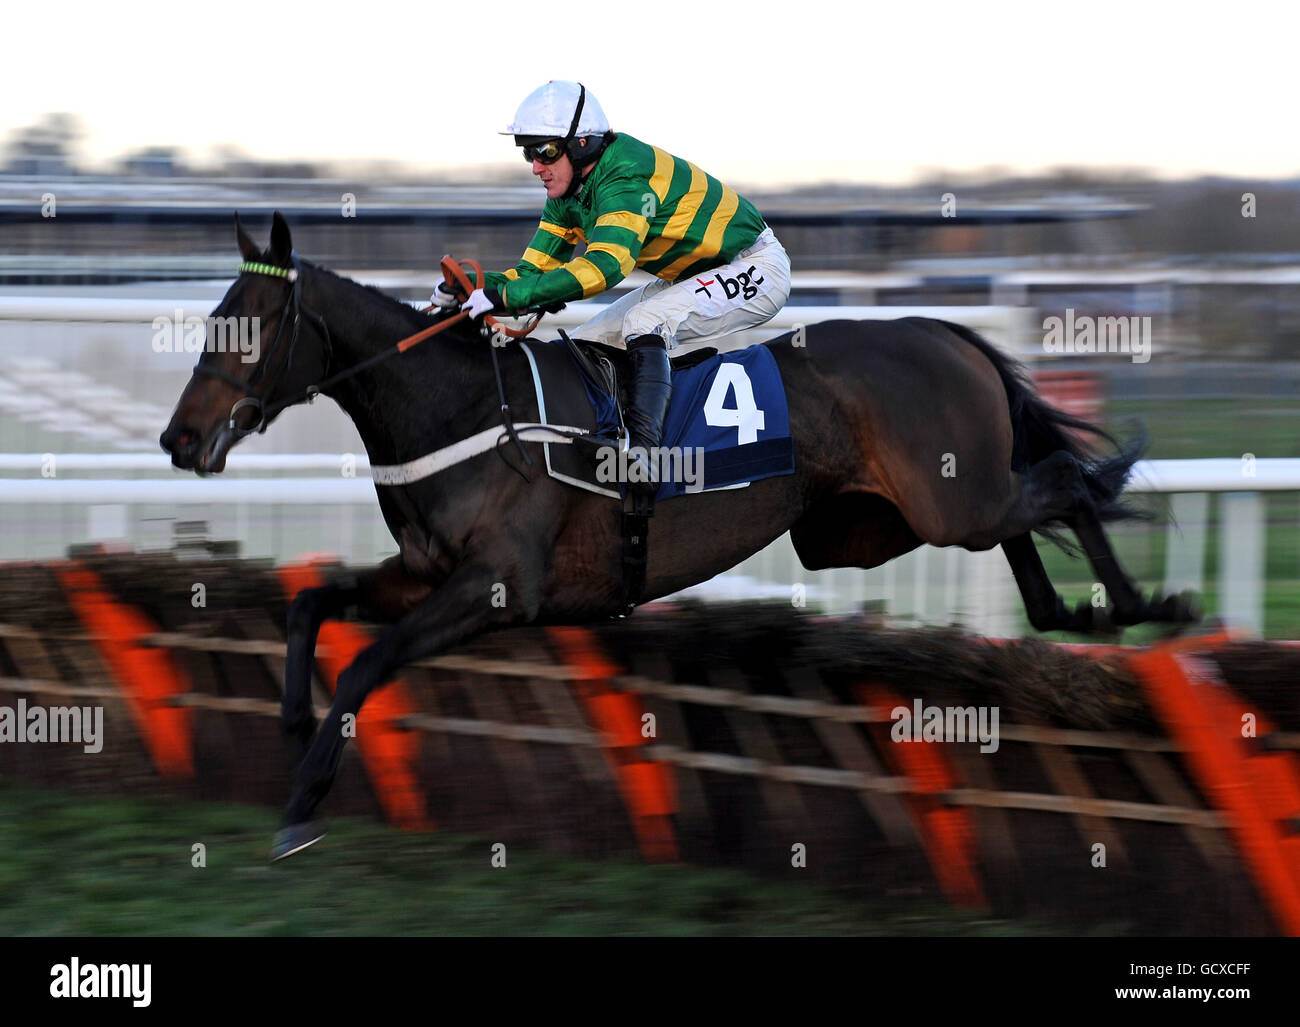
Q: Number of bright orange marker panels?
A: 5